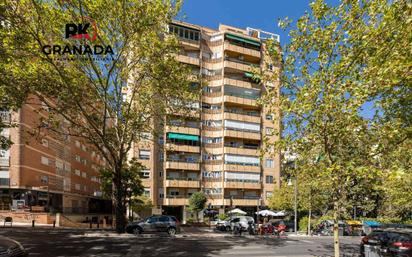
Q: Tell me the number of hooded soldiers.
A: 0